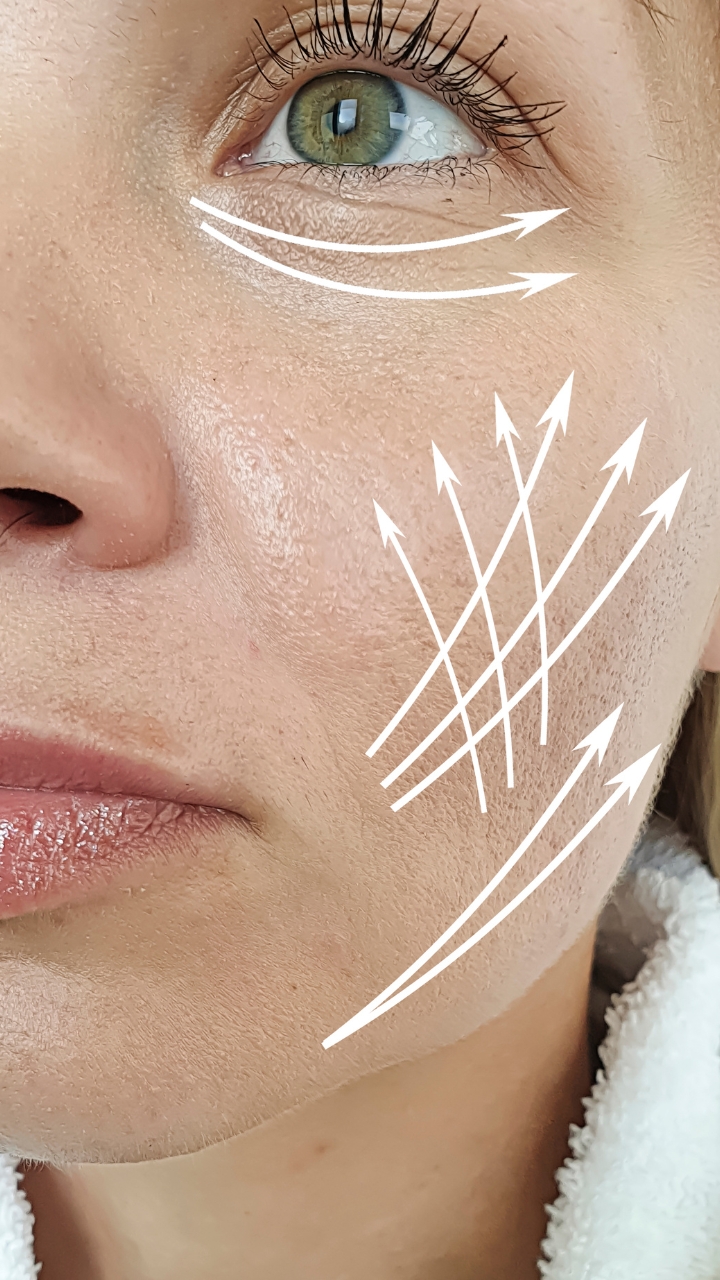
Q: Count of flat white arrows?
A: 10